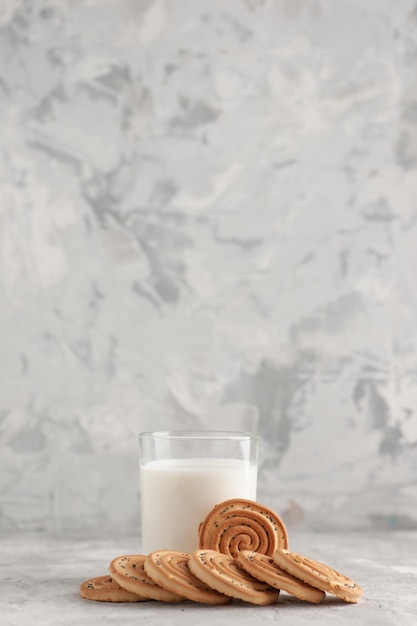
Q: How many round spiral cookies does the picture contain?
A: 7